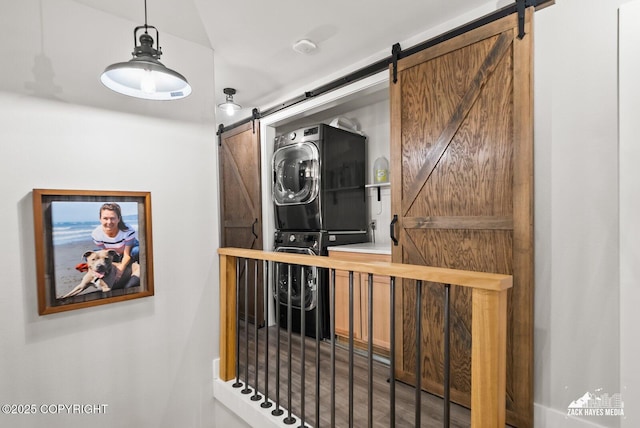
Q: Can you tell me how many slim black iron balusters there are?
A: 14